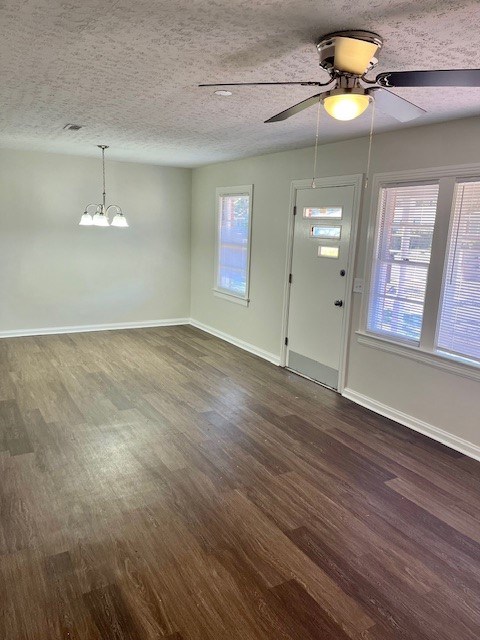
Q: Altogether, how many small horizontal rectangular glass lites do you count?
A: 3